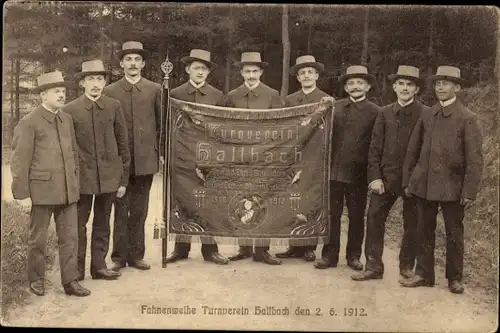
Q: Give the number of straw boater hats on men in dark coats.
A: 9